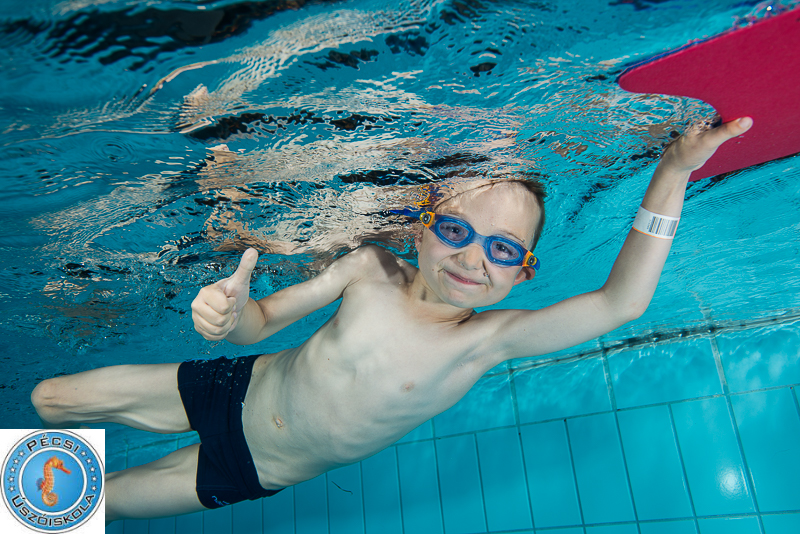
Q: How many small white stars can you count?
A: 10